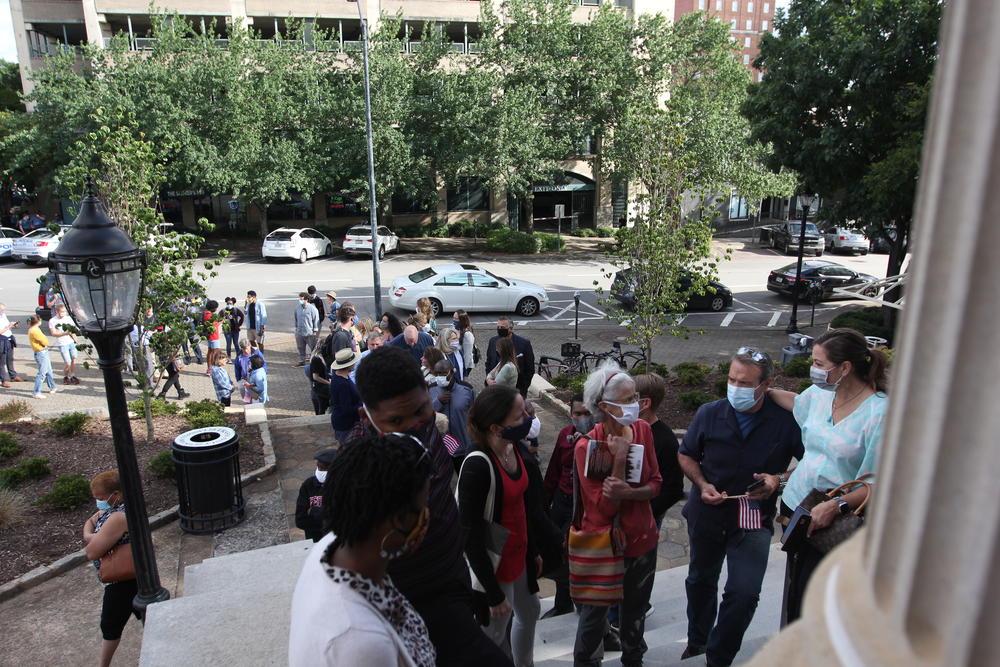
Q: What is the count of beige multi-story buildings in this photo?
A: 1